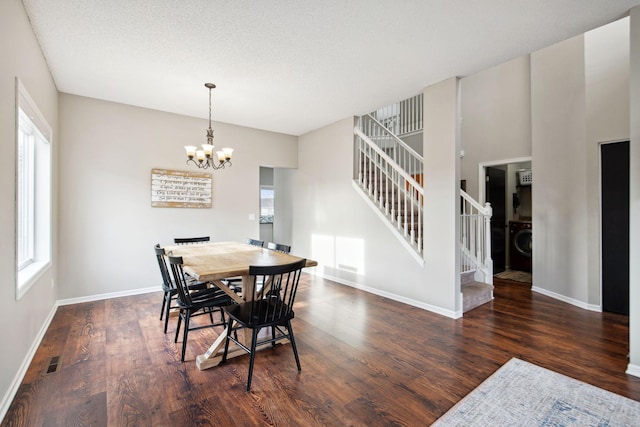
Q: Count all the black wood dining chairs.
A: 6